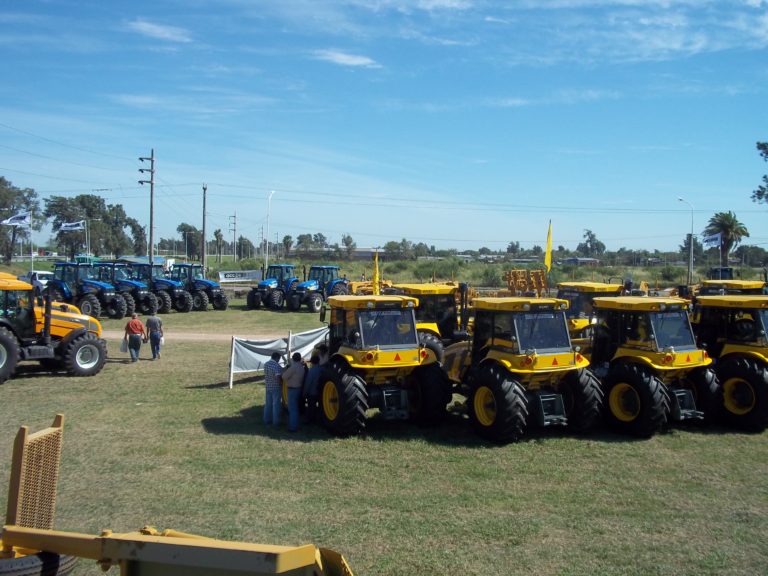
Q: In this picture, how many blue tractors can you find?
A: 6